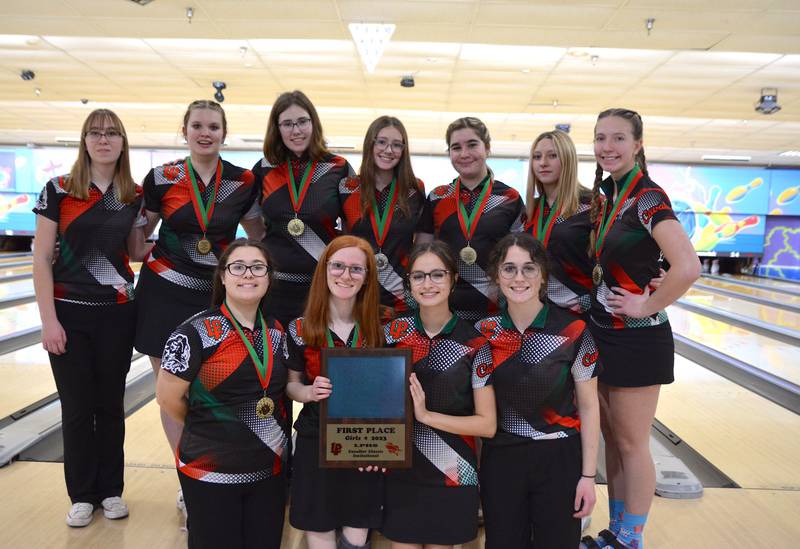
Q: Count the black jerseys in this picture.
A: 11